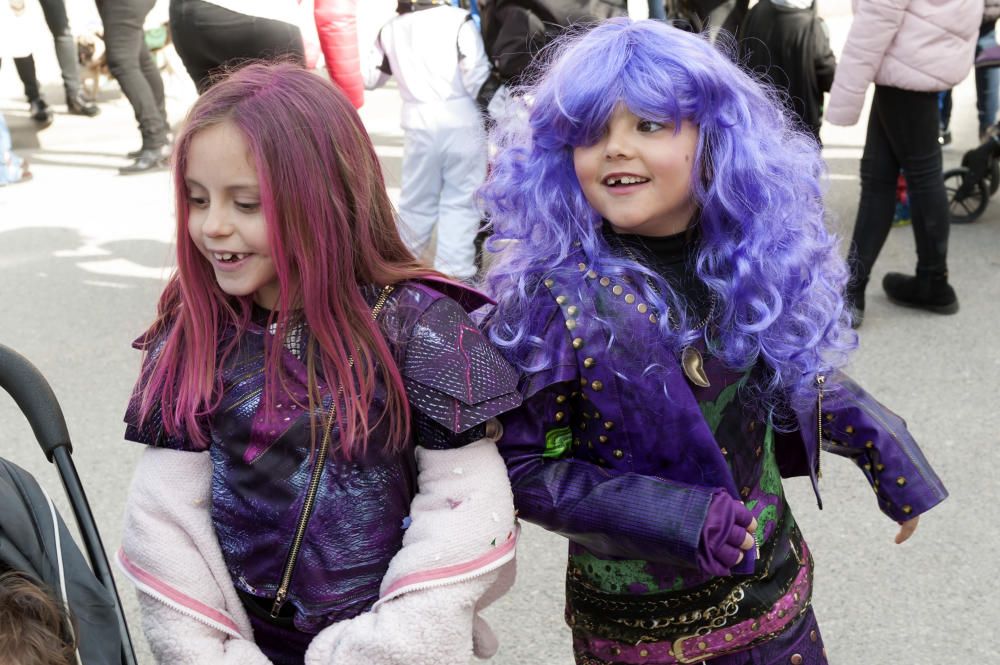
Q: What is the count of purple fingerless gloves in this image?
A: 1